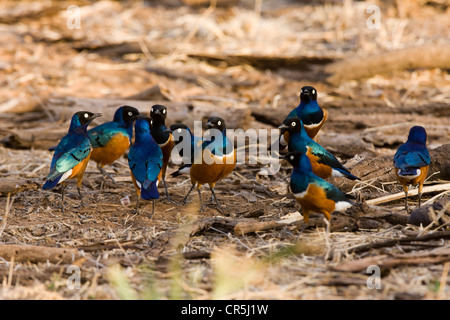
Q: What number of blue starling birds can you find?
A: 10